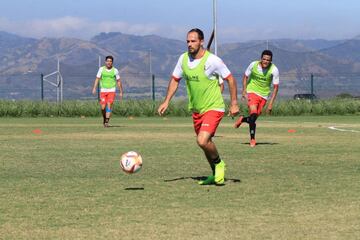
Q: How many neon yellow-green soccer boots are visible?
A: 2